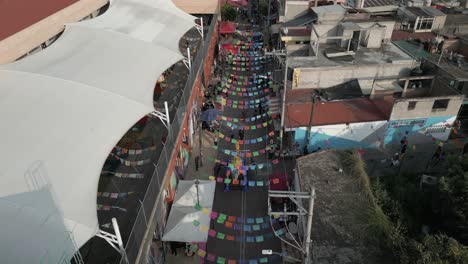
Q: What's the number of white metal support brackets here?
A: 4